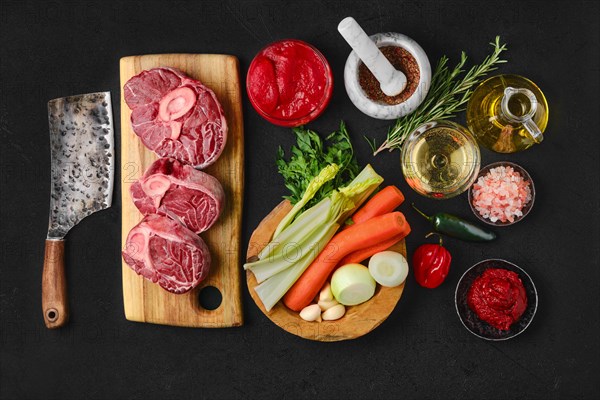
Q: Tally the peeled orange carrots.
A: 3